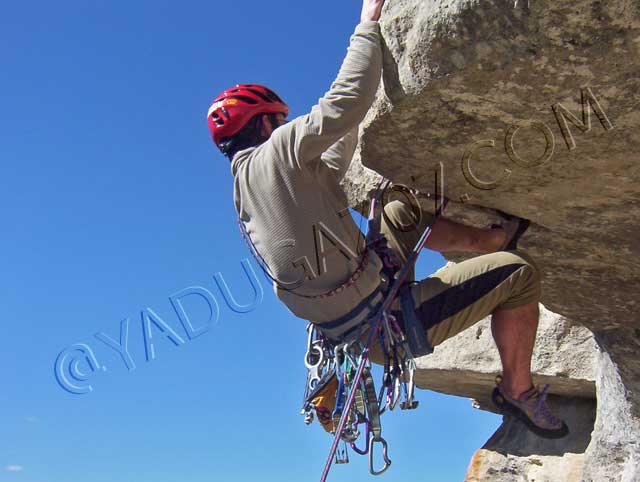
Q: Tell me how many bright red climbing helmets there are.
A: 1